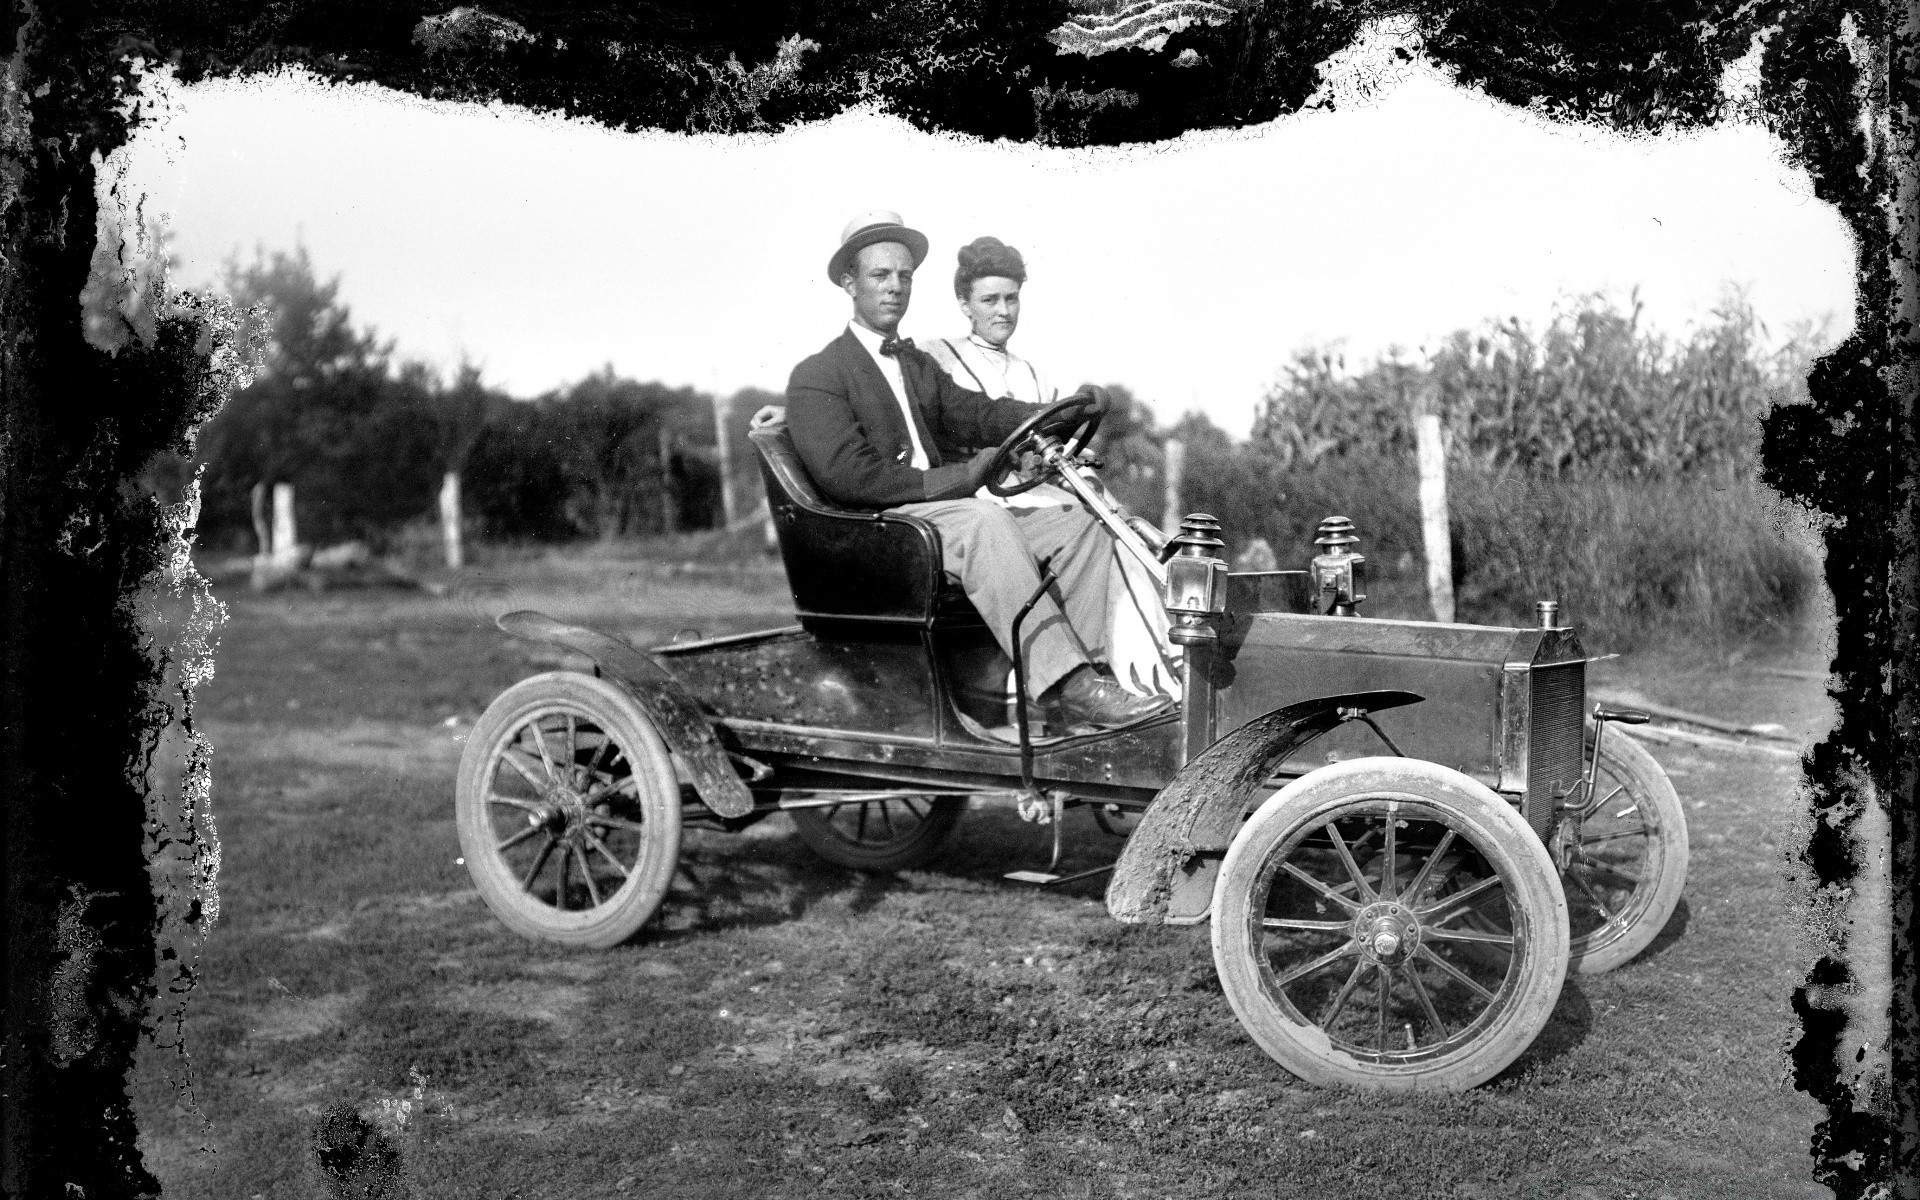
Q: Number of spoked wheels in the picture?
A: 4